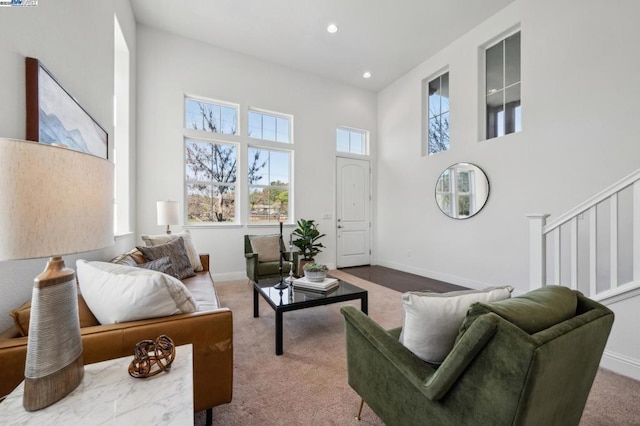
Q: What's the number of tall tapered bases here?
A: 1